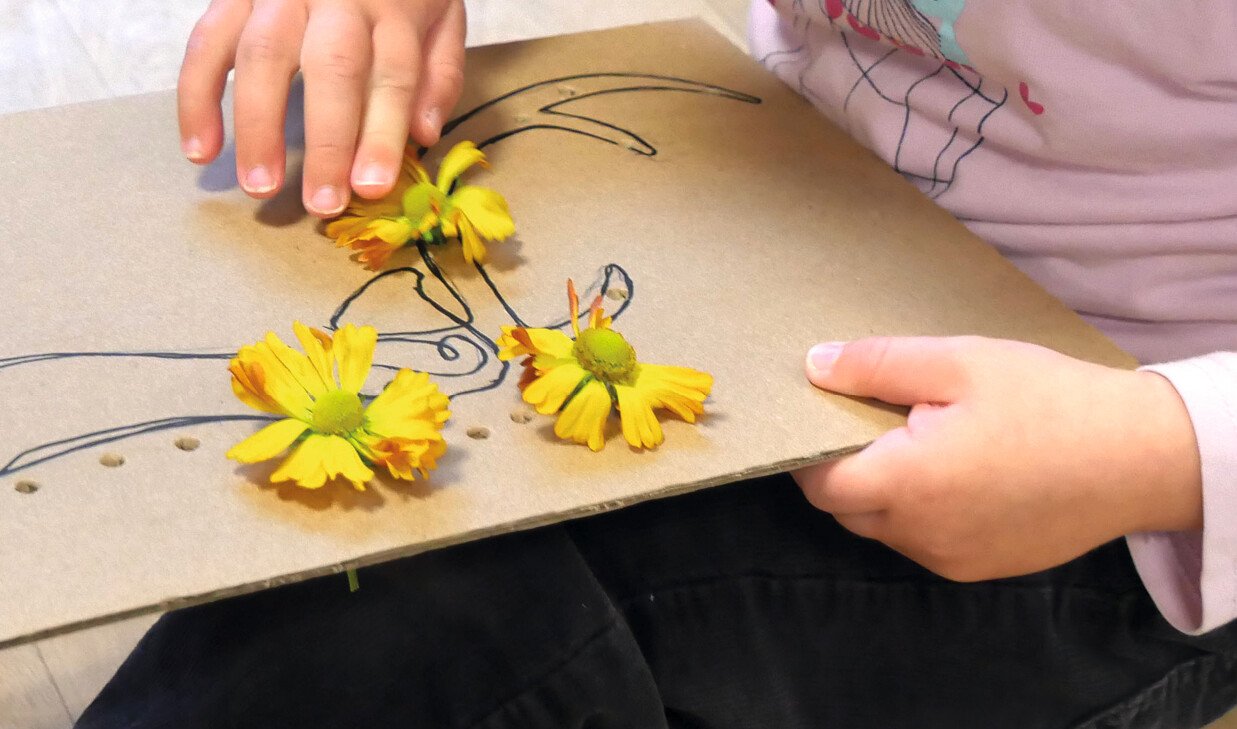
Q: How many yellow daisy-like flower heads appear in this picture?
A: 3